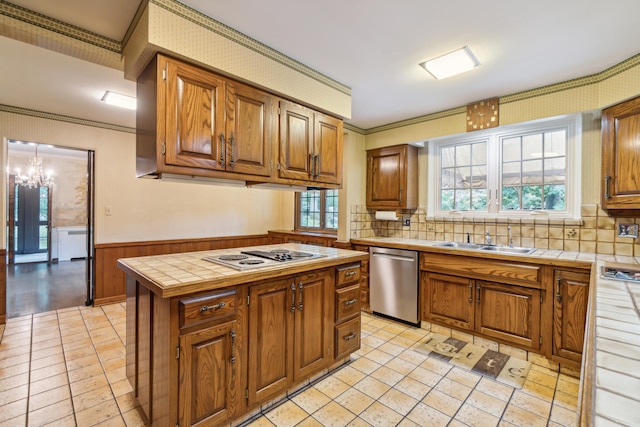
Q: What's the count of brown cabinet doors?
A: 12